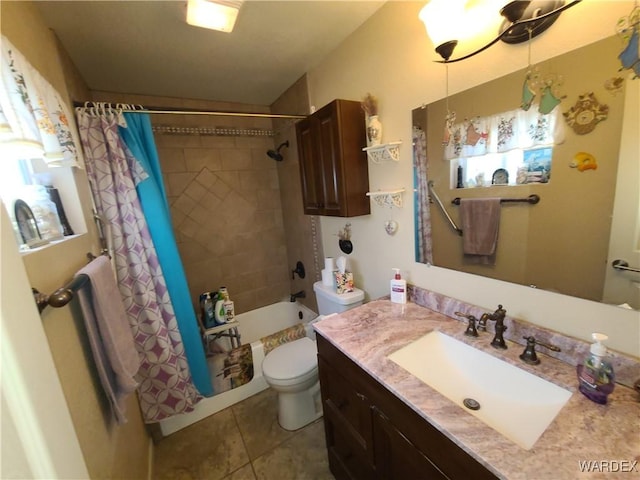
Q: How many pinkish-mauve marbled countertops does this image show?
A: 1